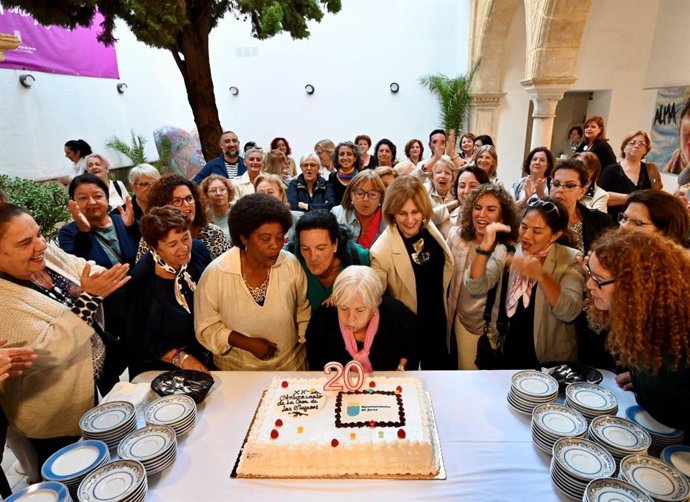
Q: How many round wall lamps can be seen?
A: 5